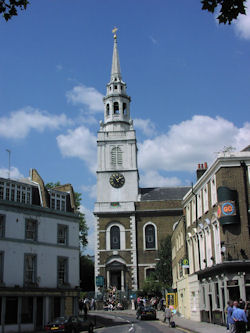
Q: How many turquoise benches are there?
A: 0